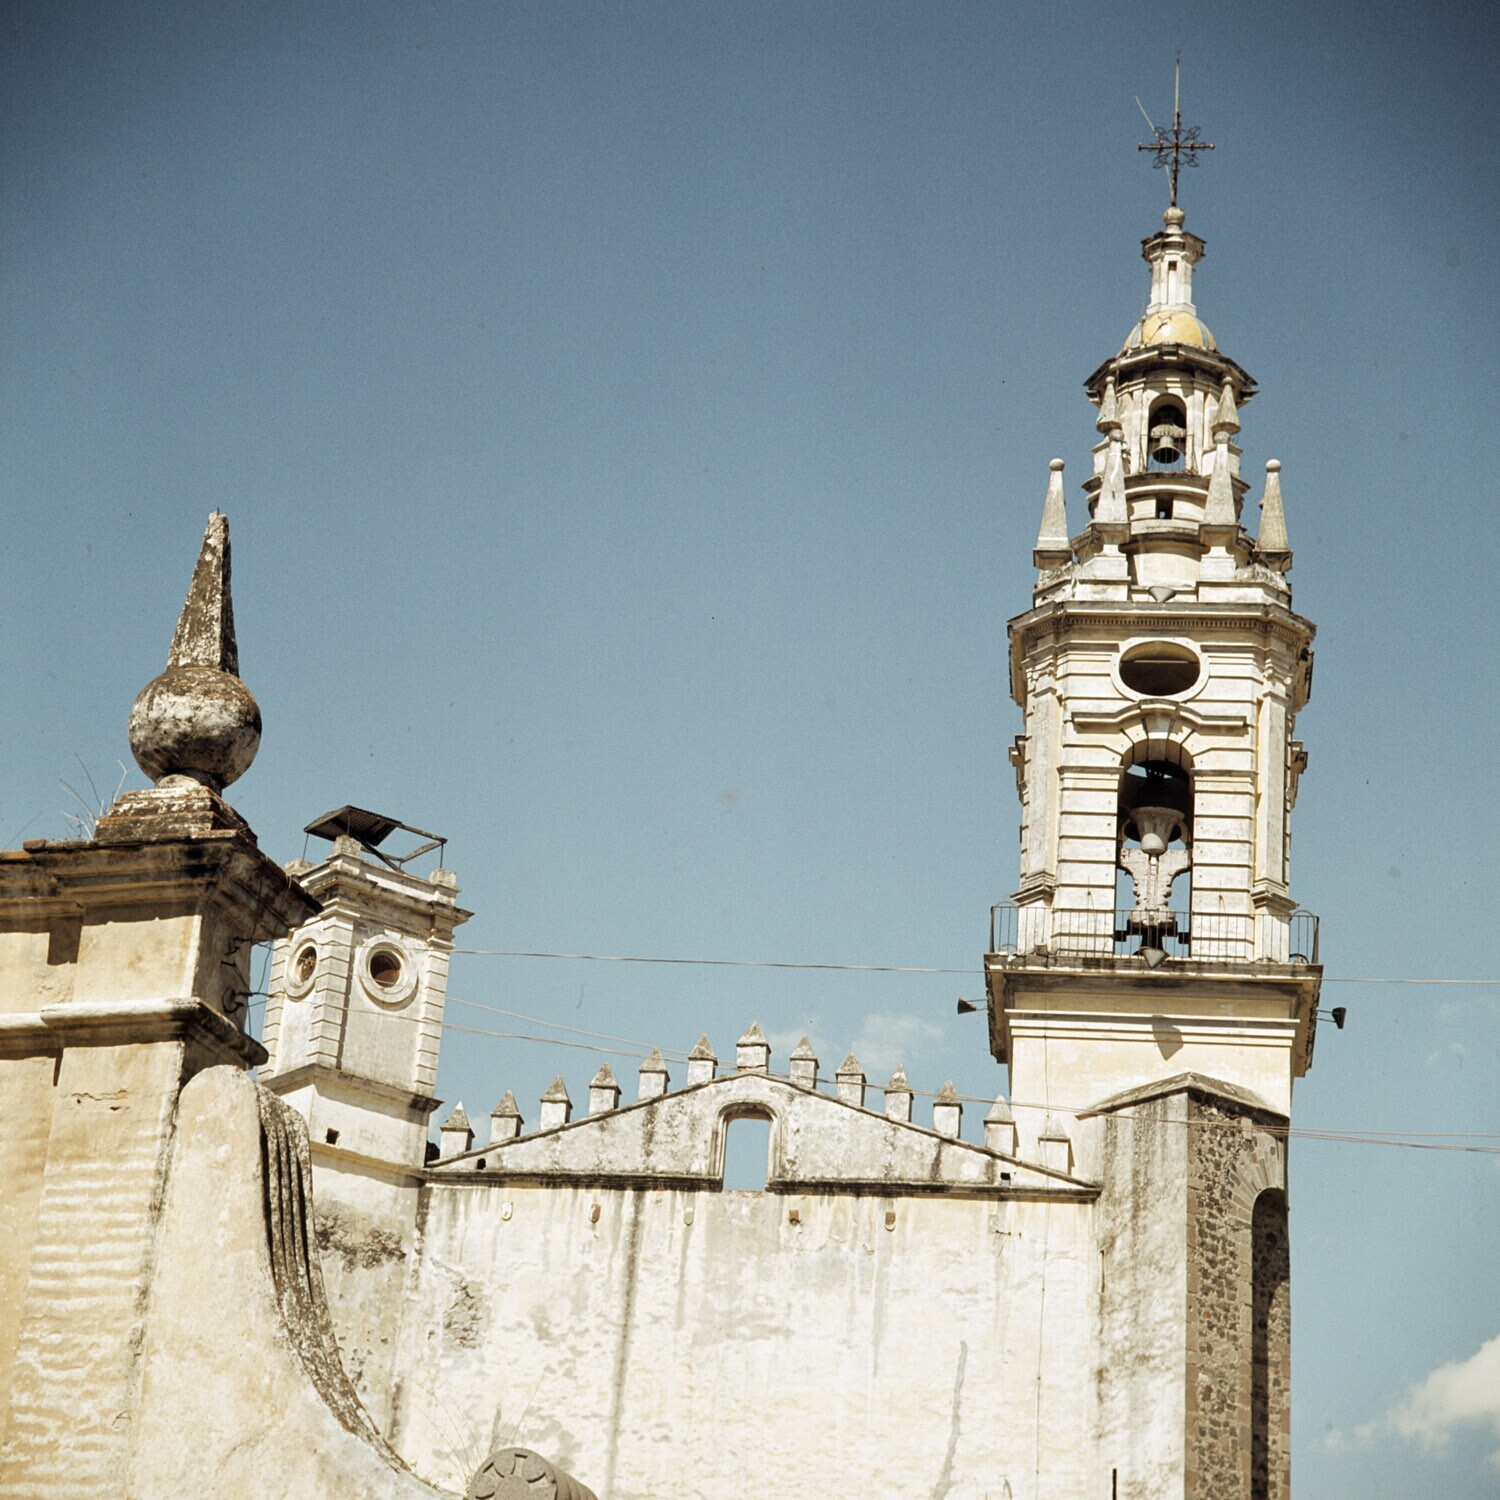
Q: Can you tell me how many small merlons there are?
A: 13